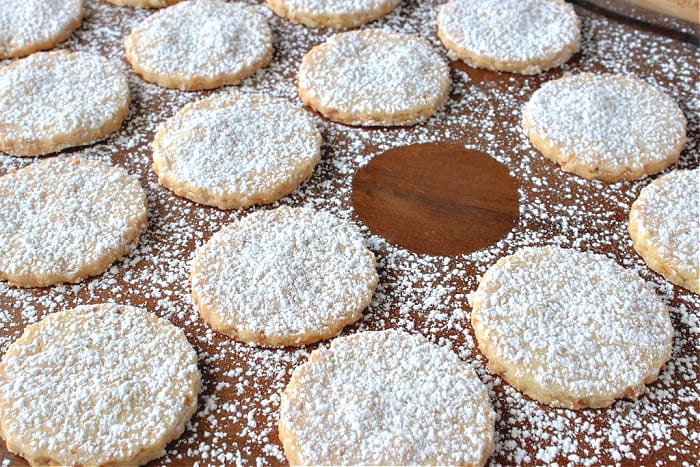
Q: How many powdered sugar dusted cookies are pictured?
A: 15